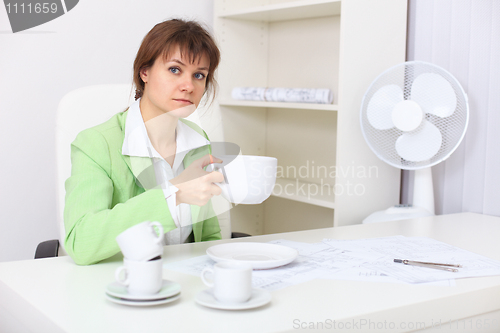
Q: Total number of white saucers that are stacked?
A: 2